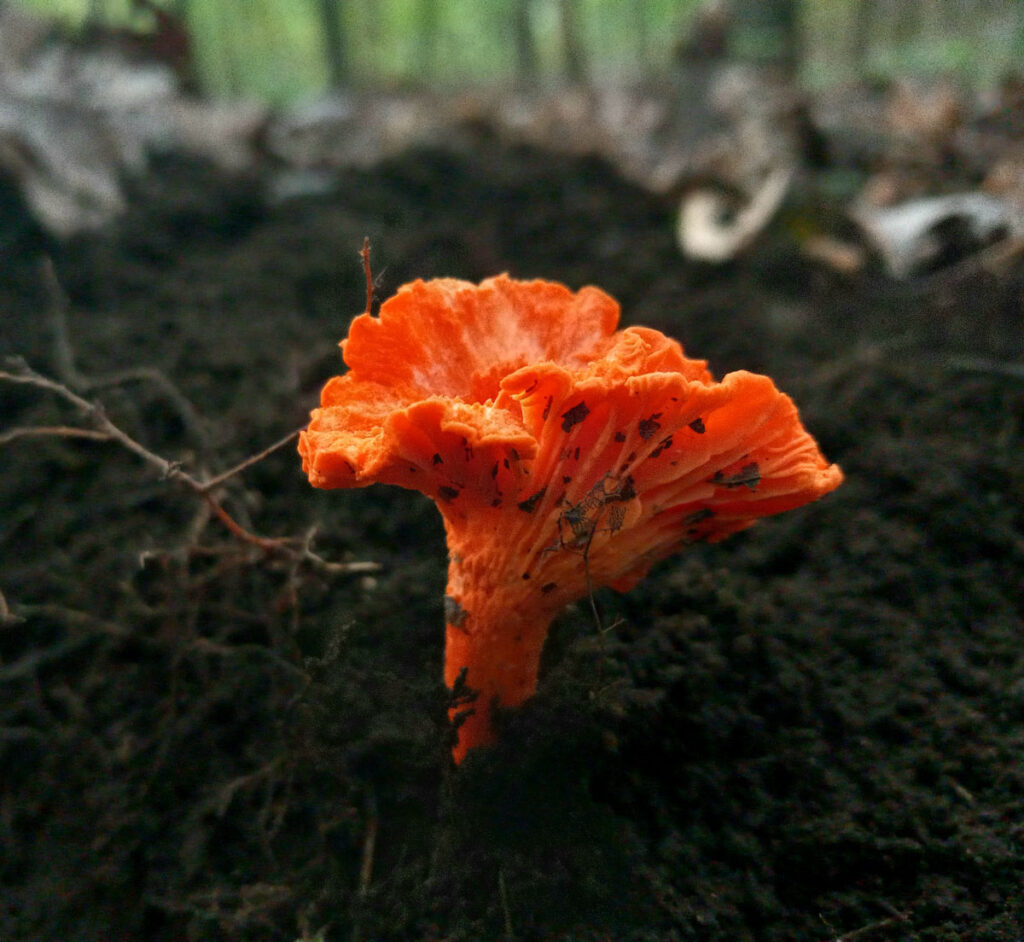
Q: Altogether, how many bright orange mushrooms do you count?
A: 1